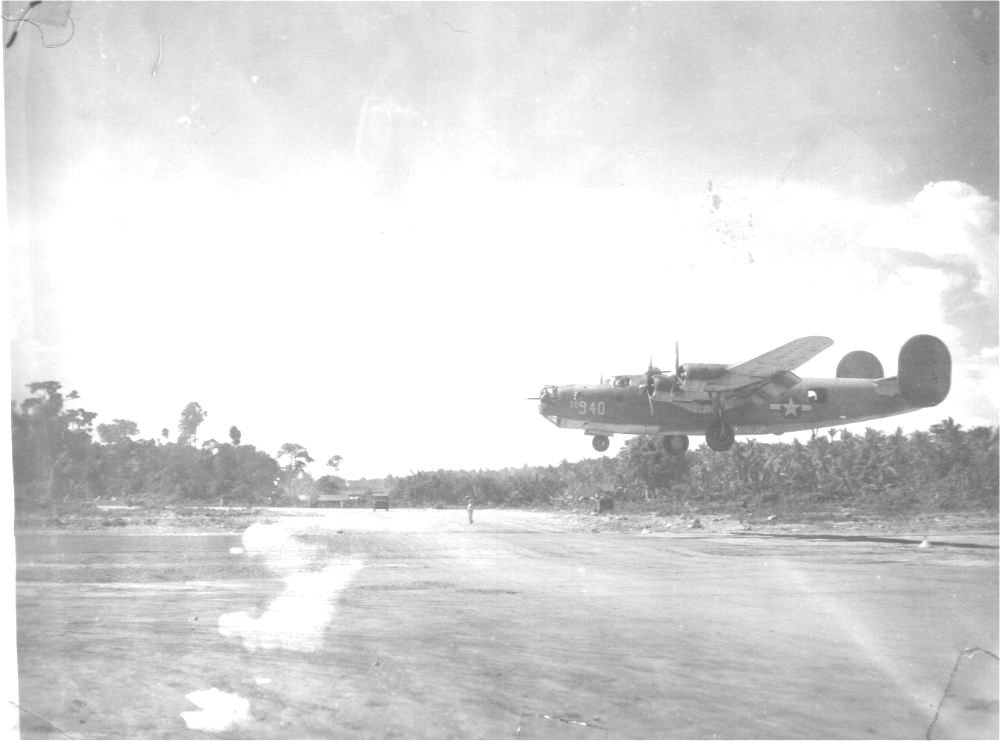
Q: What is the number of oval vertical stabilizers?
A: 2